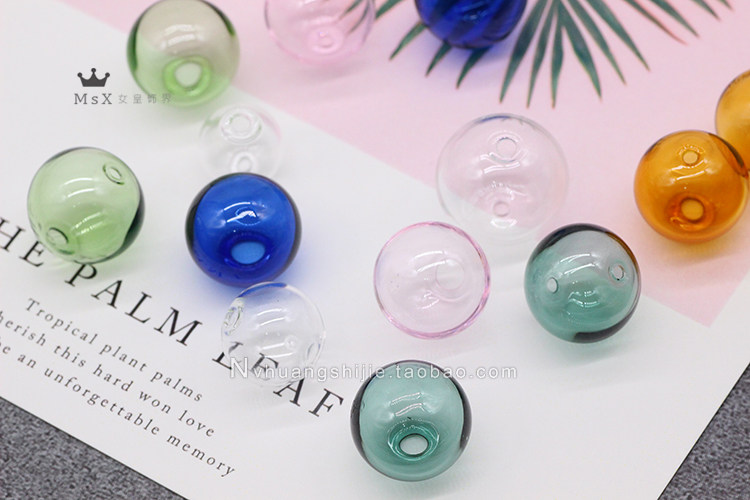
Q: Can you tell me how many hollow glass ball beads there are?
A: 13